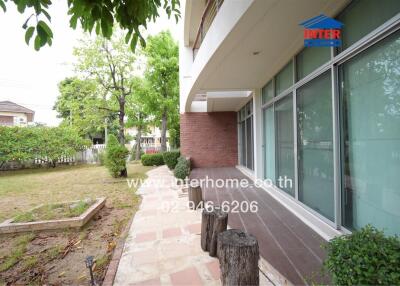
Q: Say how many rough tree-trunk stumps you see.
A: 3